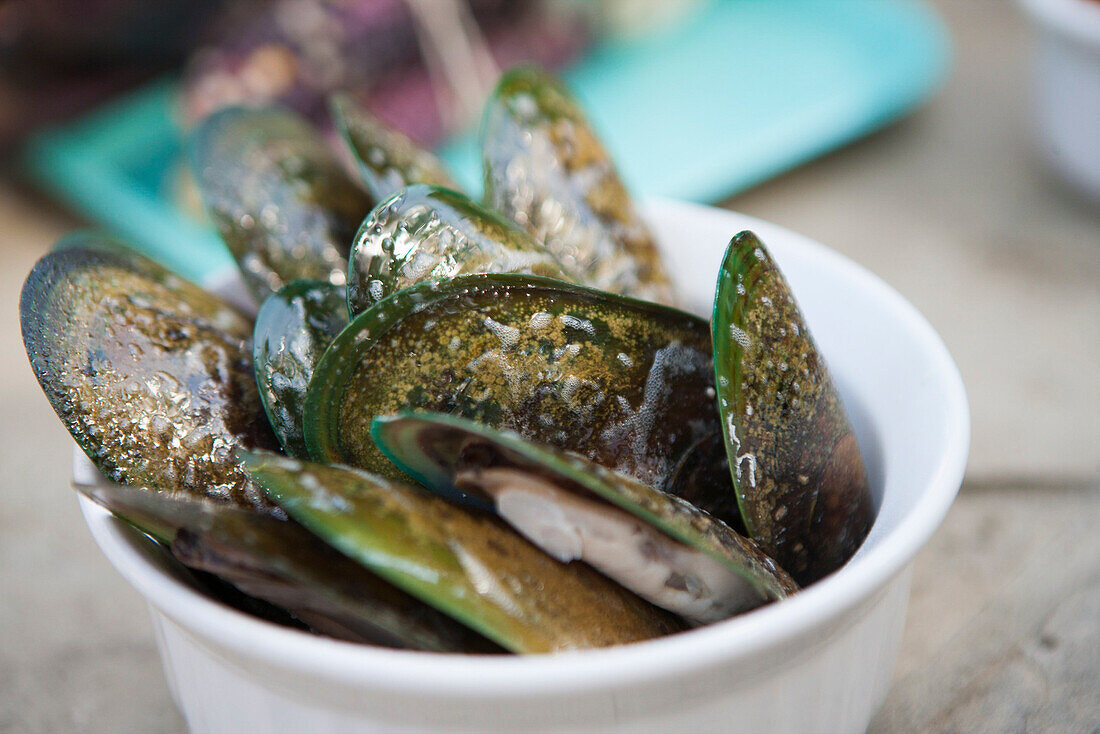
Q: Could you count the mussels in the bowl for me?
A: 11